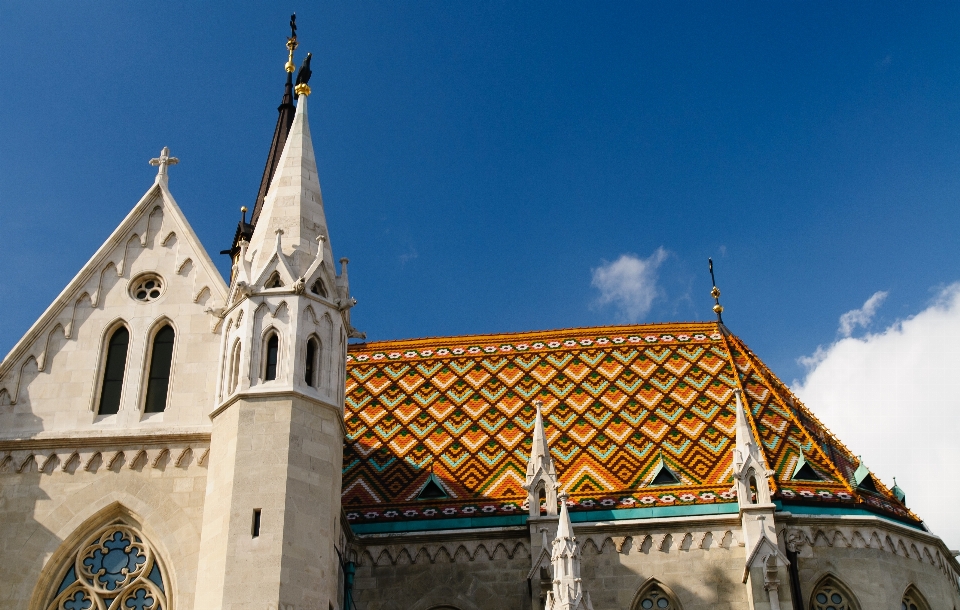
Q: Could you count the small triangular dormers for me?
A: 5